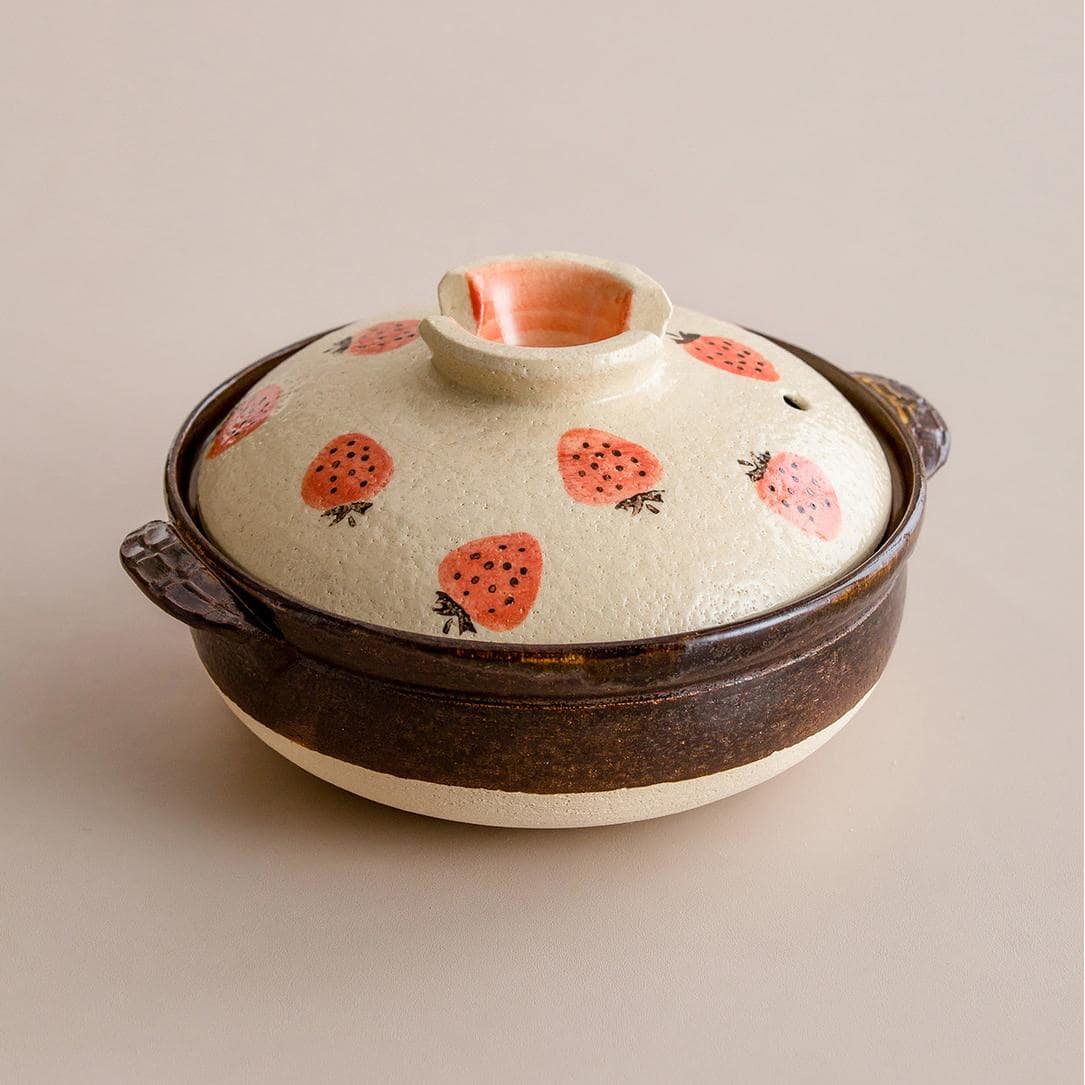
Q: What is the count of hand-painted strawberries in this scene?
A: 7